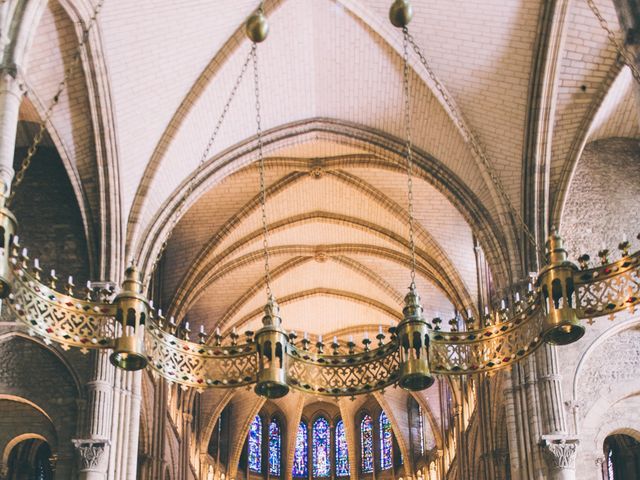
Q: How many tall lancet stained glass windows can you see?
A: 7